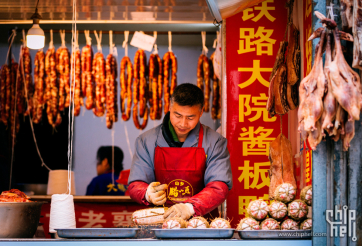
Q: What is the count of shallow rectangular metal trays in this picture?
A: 3